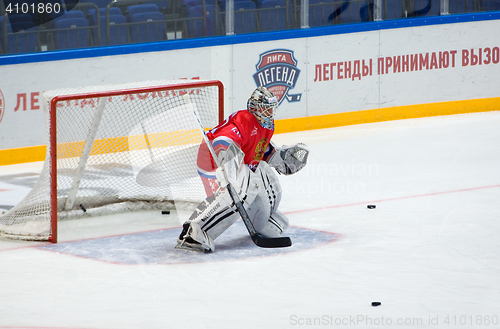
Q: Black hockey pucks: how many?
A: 4